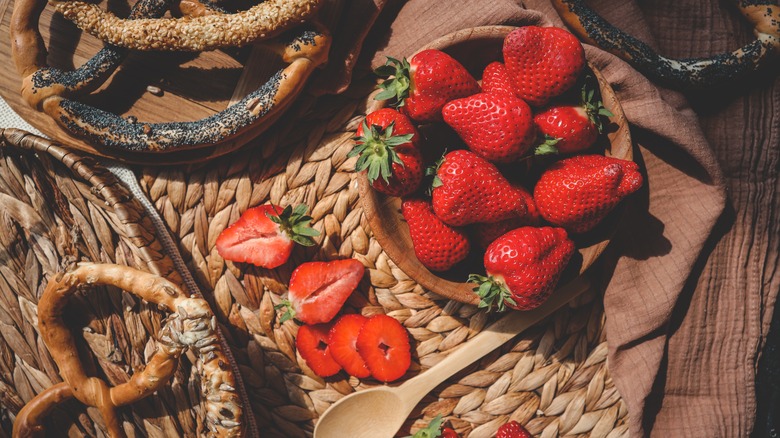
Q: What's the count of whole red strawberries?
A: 11